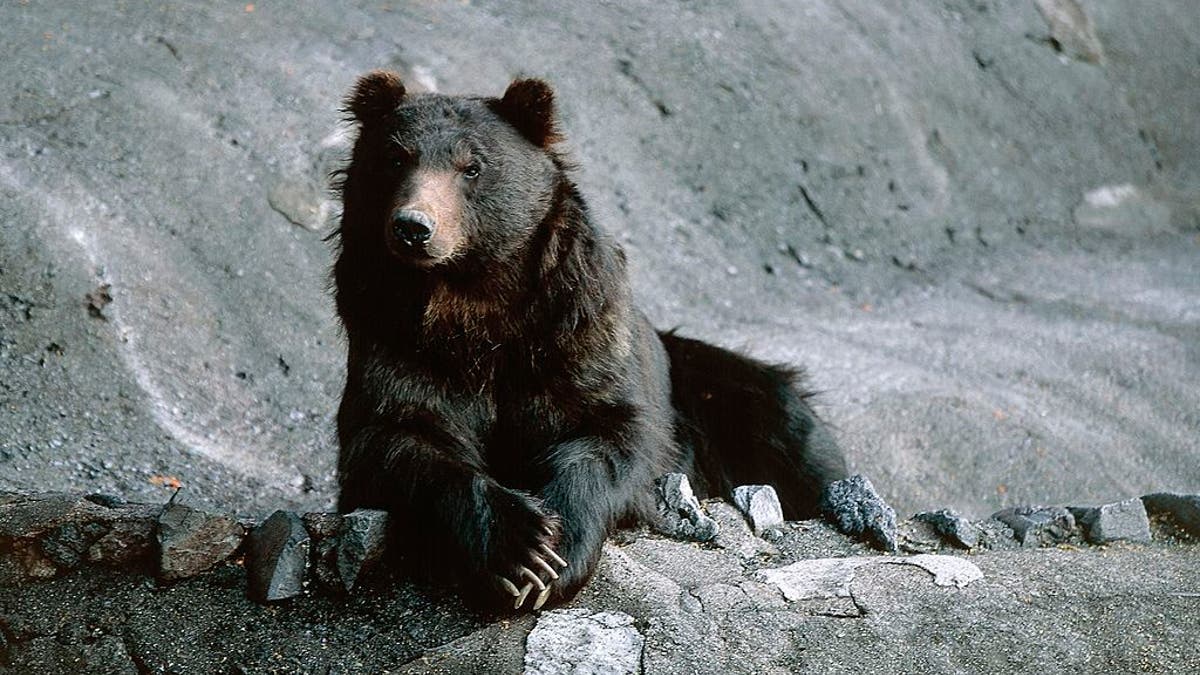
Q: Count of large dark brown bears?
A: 1